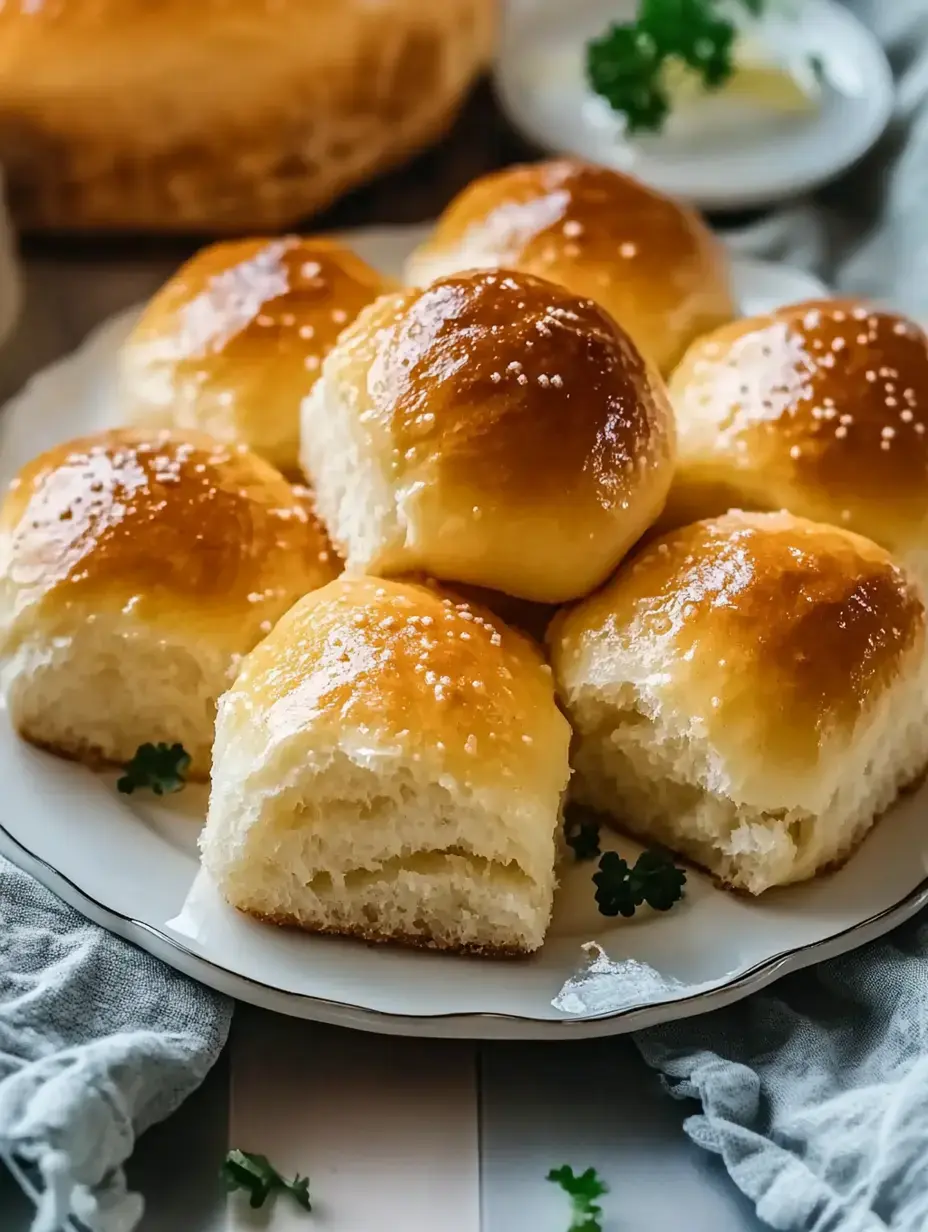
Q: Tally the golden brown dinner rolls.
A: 7